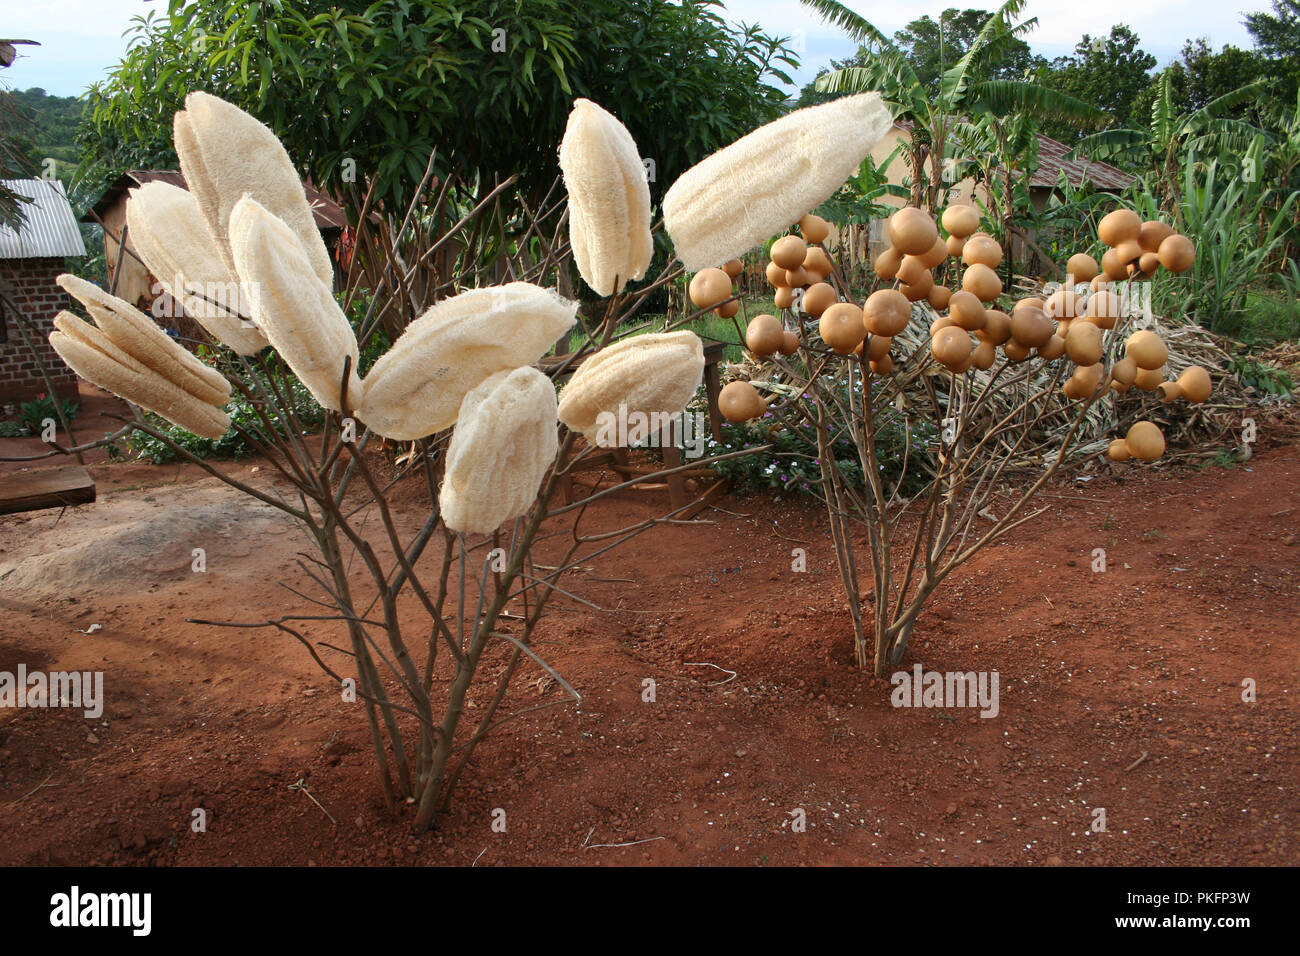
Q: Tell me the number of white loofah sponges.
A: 9